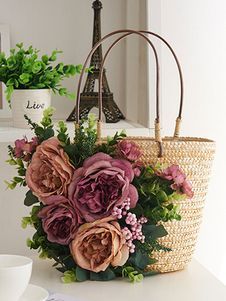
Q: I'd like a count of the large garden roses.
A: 4